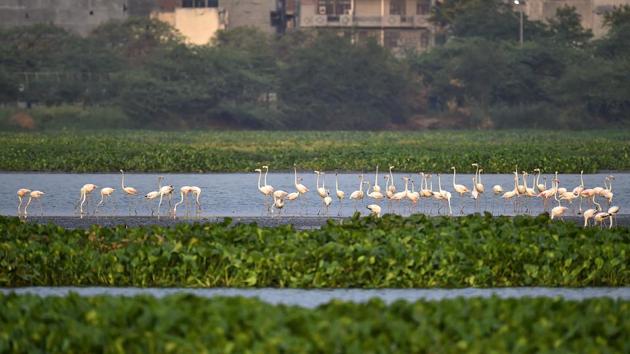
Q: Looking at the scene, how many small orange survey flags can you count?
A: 0